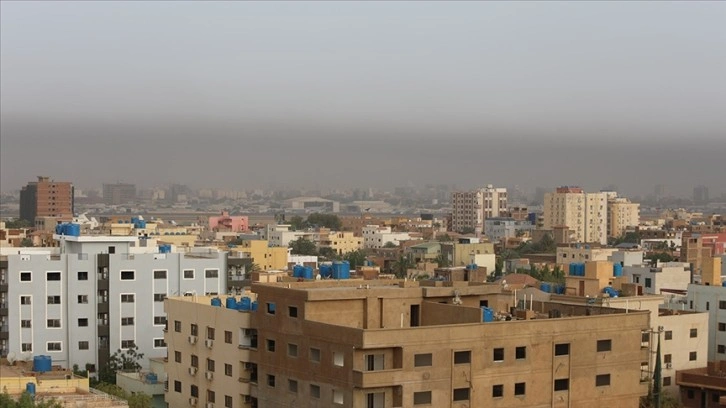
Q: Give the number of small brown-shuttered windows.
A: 12